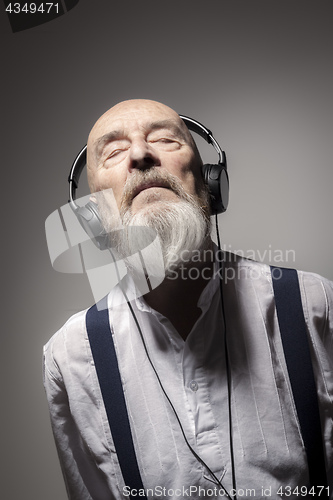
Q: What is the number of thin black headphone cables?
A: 2